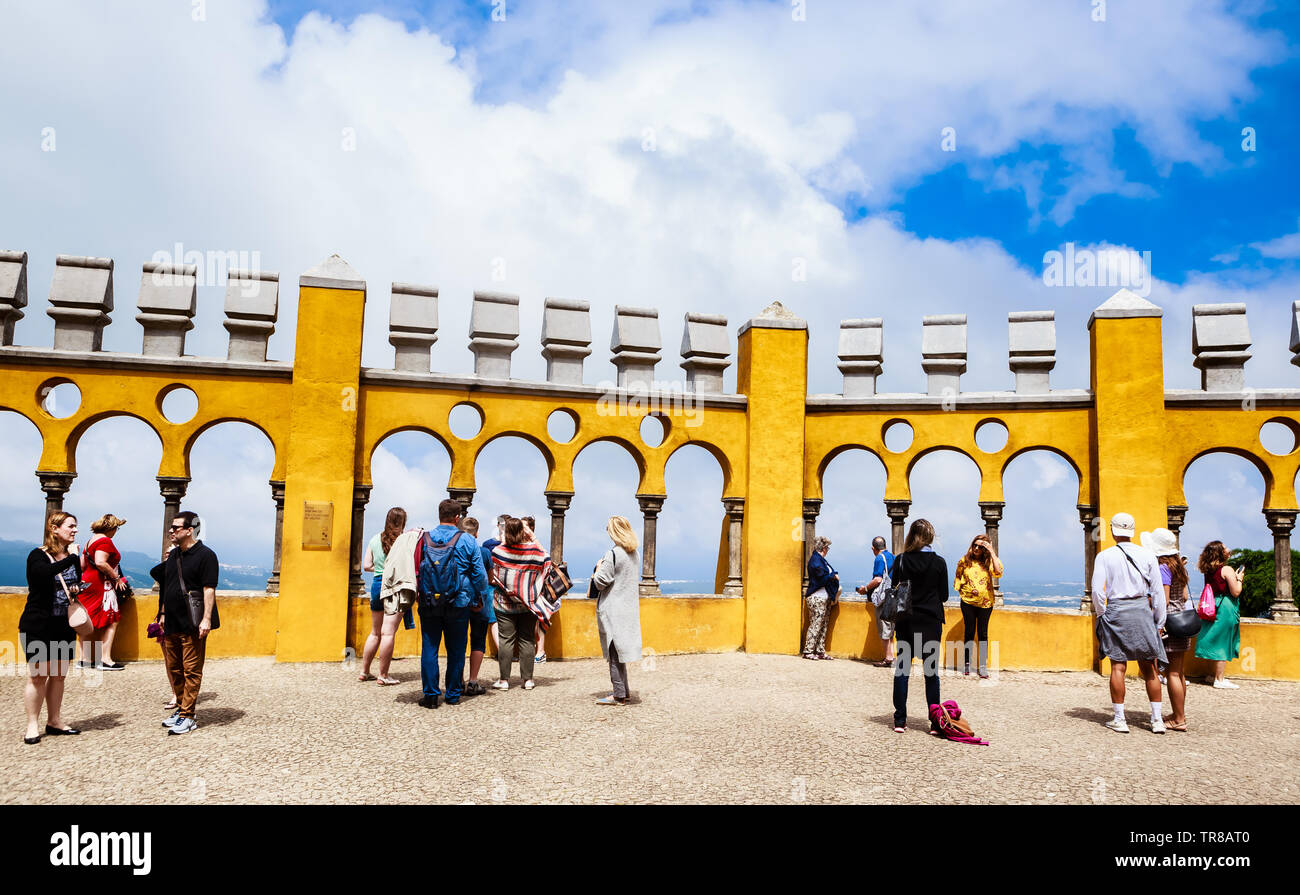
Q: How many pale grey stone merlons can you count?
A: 14